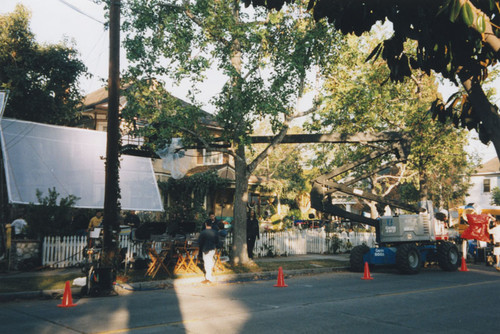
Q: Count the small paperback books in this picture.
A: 0